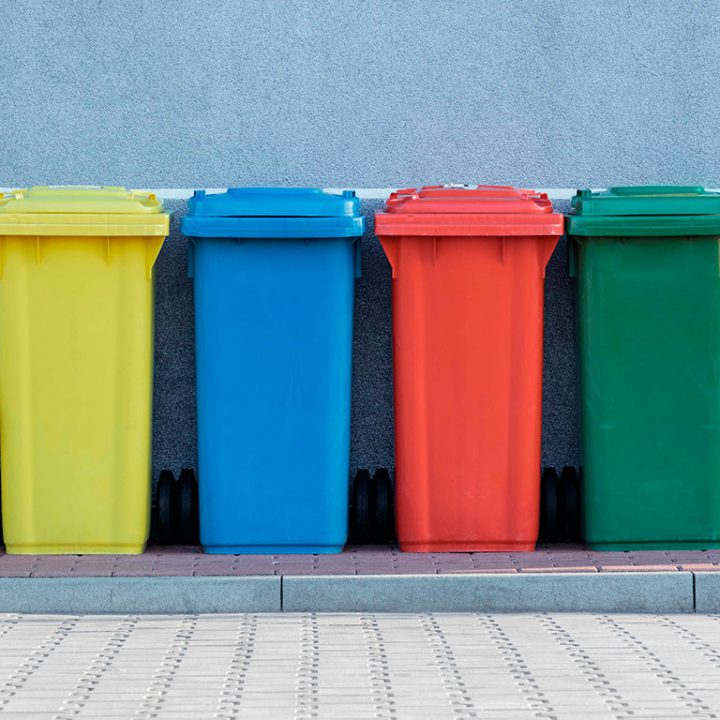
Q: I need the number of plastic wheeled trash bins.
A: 4